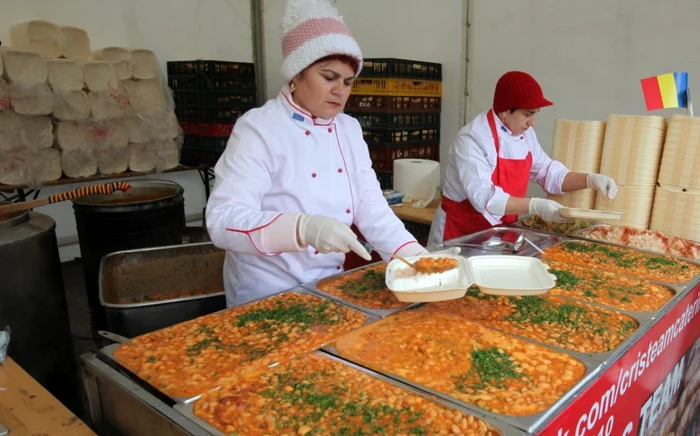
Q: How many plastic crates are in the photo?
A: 15